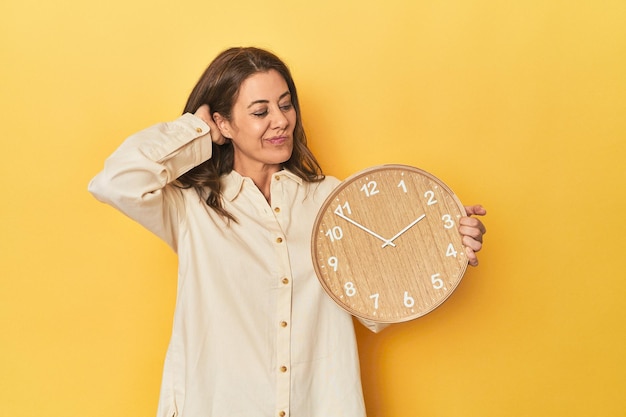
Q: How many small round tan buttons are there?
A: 8